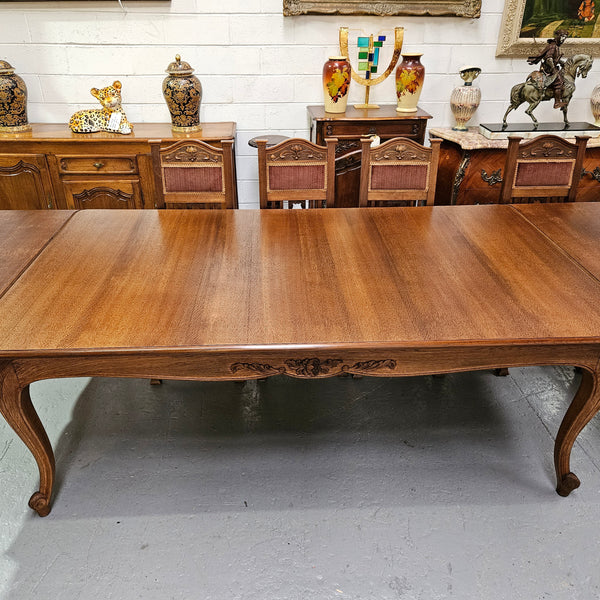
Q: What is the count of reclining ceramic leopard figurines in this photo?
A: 1